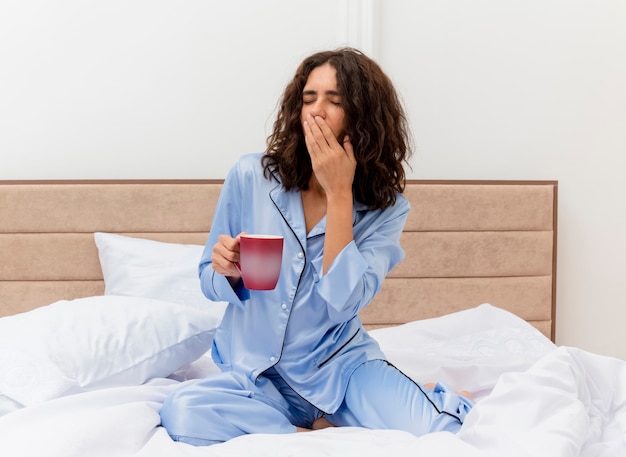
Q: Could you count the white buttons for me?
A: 3